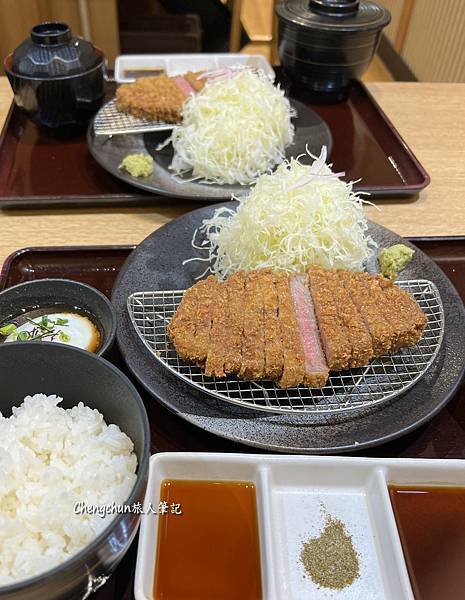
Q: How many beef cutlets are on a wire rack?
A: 2